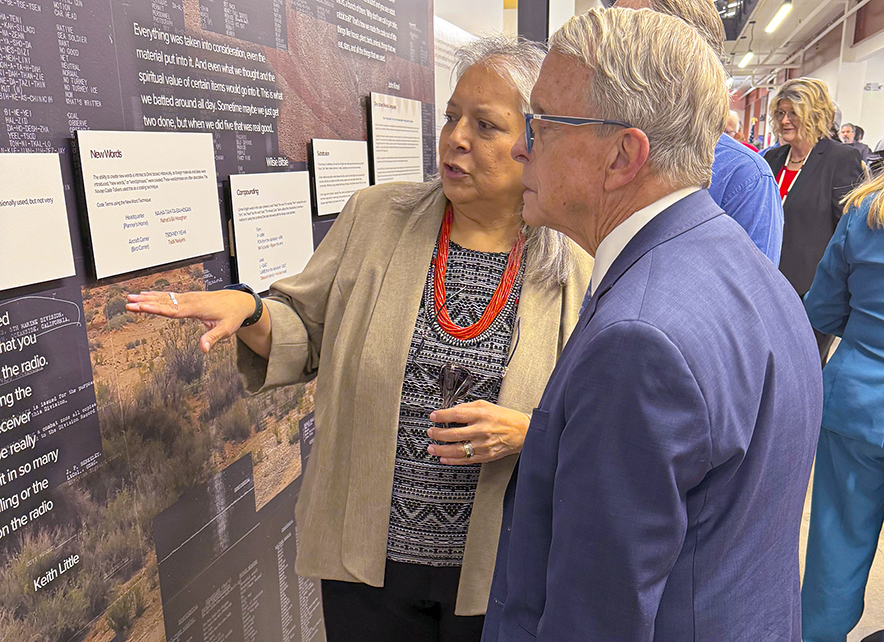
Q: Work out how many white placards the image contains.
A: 5